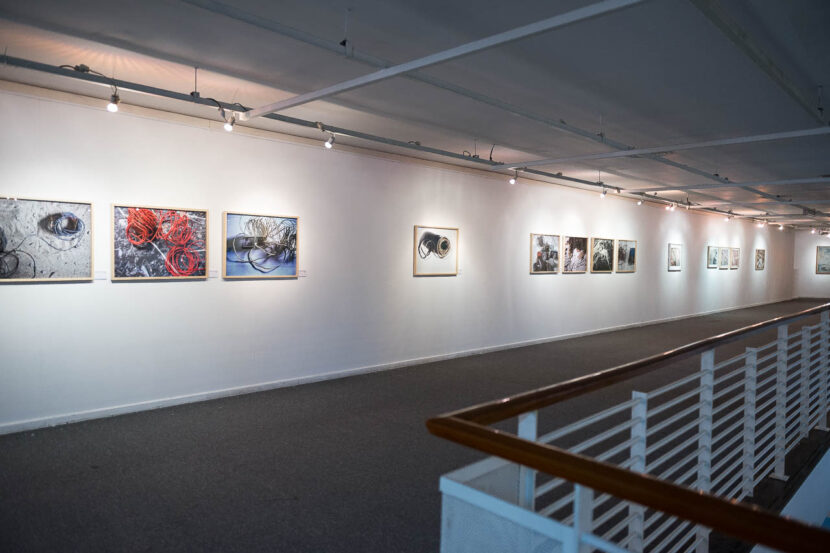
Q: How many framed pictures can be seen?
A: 14